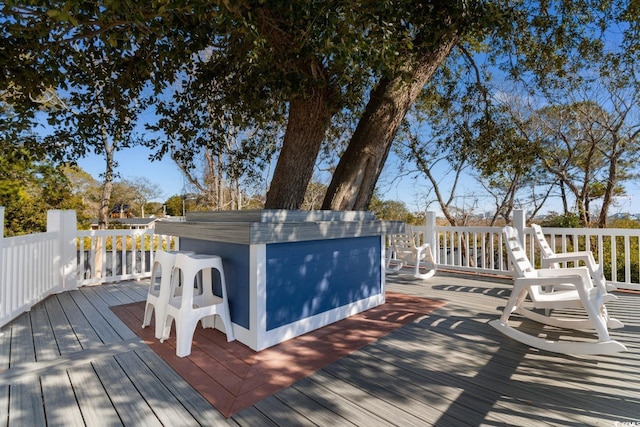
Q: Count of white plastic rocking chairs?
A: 3